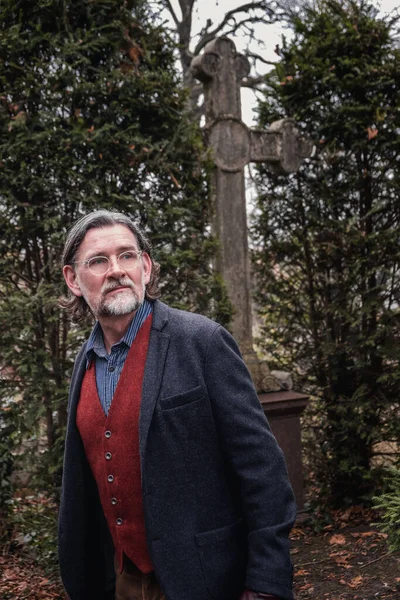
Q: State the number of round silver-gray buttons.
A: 5